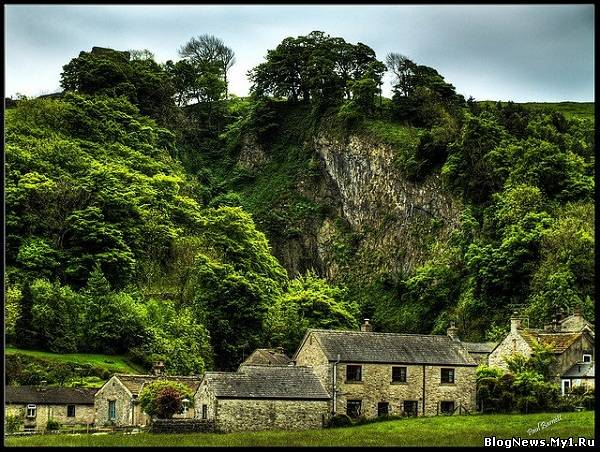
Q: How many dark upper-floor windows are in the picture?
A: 3